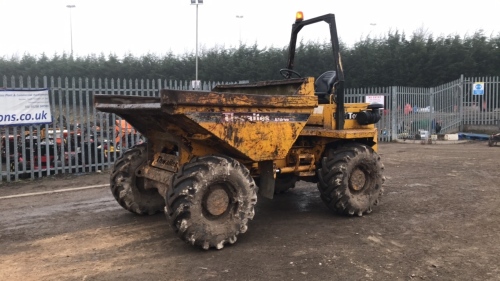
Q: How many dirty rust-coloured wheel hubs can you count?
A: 2